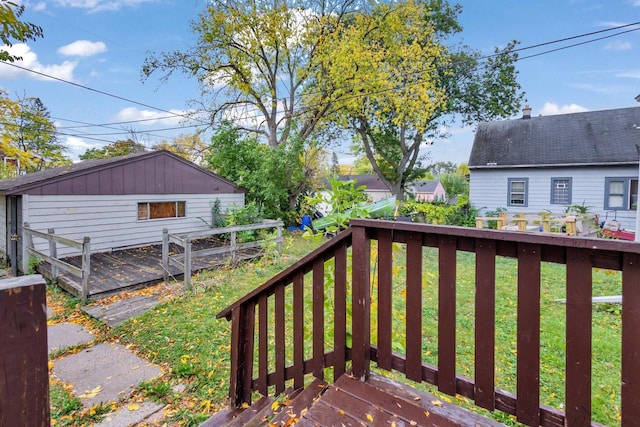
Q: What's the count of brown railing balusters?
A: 12